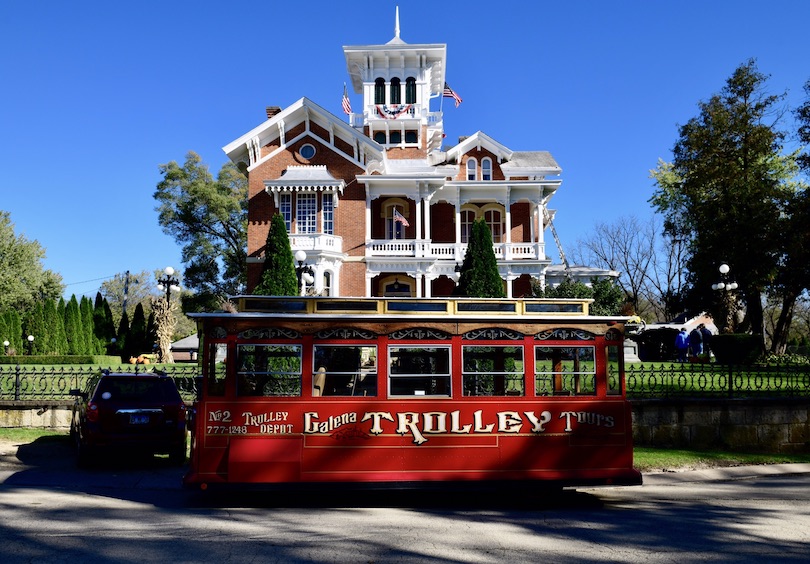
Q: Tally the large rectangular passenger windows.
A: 5